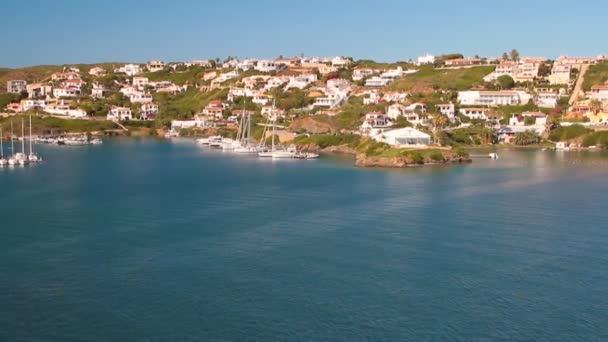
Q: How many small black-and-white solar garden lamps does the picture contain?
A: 0